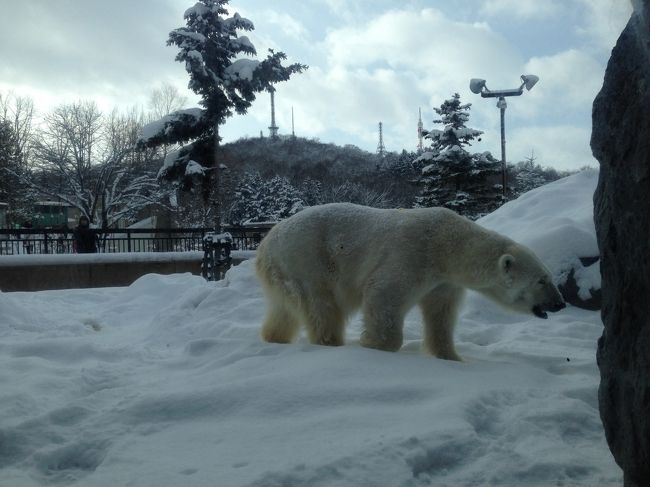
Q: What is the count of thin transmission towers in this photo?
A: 4